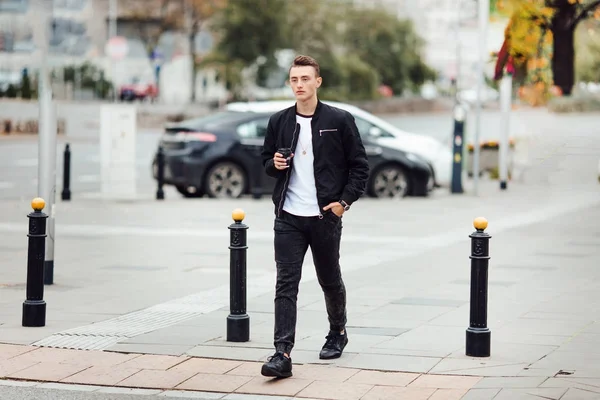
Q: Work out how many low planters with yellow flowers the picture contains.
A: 1